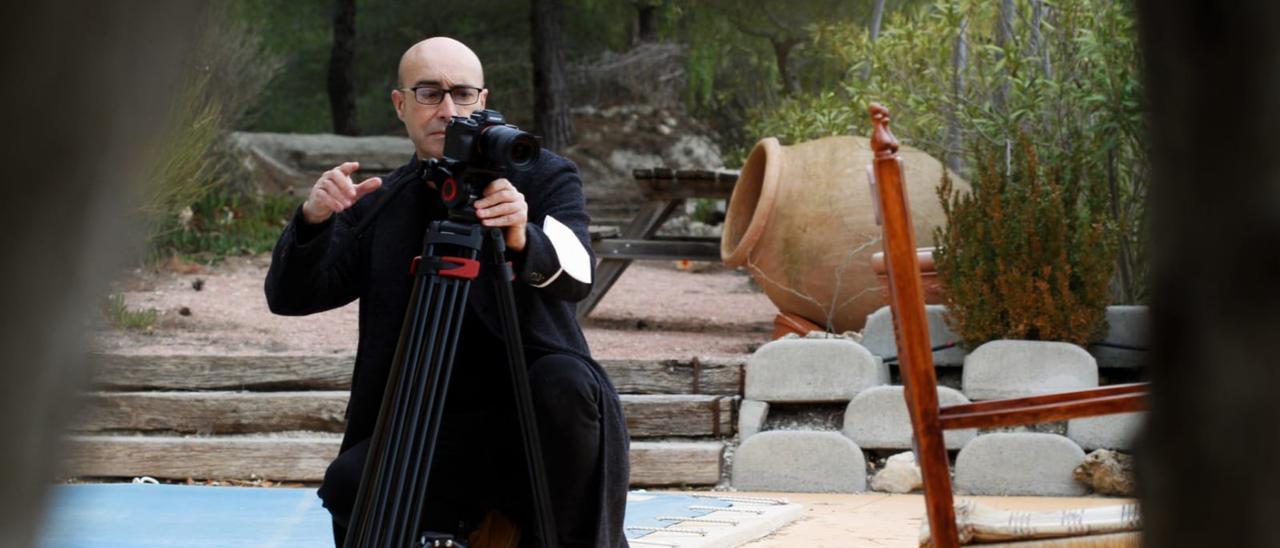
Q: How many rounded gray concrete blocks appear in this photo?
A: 8